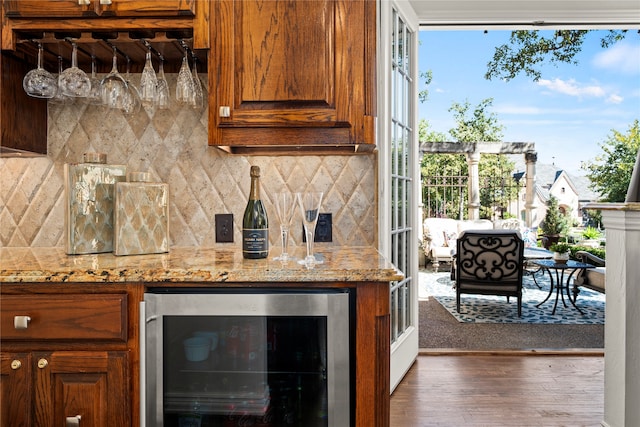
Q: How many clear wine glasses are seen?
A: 12